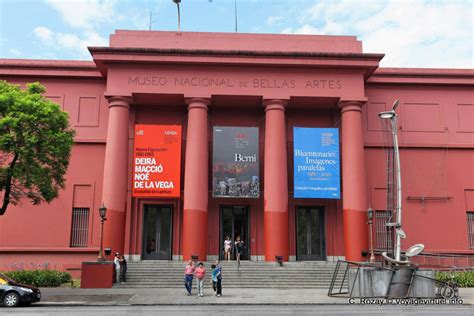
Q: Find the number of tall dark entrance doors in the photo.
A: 3